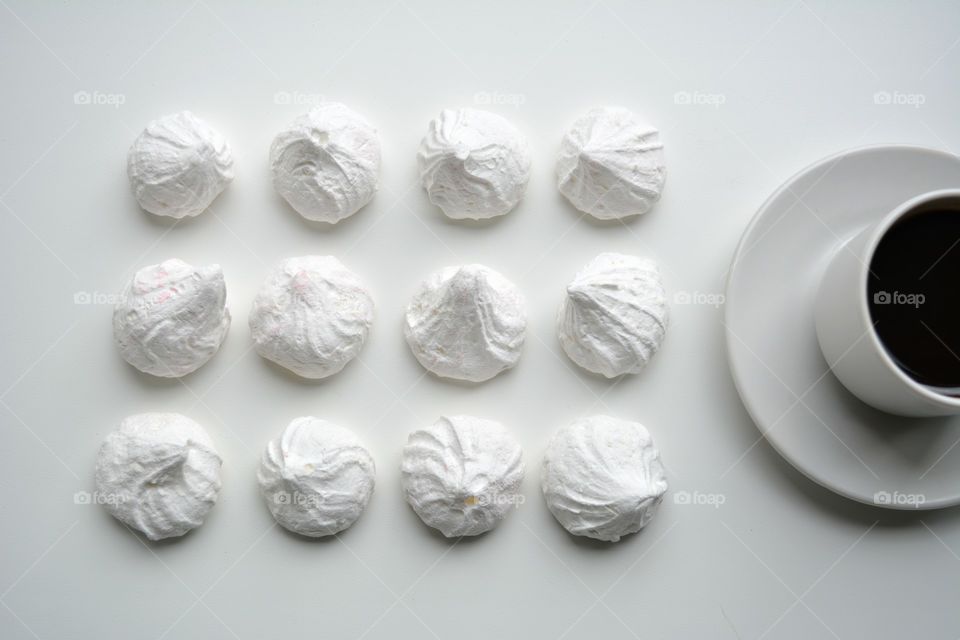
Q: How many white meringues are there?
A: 12